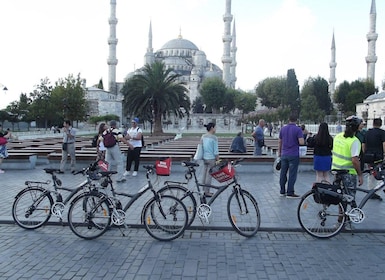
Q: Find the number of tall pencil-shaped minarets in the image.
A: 6